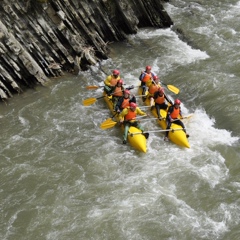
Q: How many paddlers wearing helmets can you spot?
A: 8